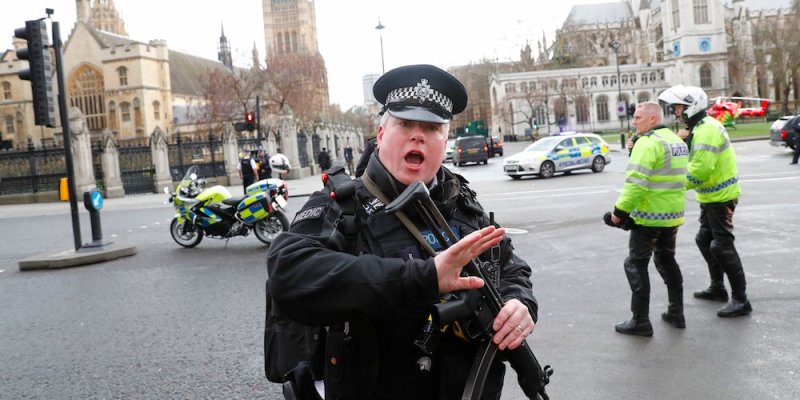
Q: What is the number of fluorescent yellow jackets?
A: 2